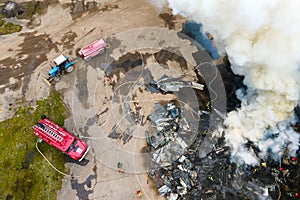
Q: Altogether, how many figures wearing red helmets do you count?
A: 3